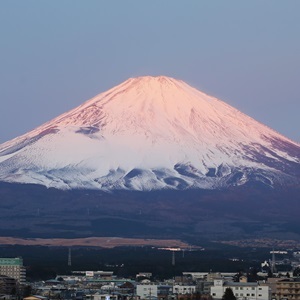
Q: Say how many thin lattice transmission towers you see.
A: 3